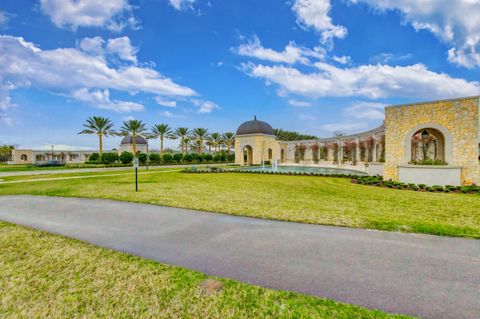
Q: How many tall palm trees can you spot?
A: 7